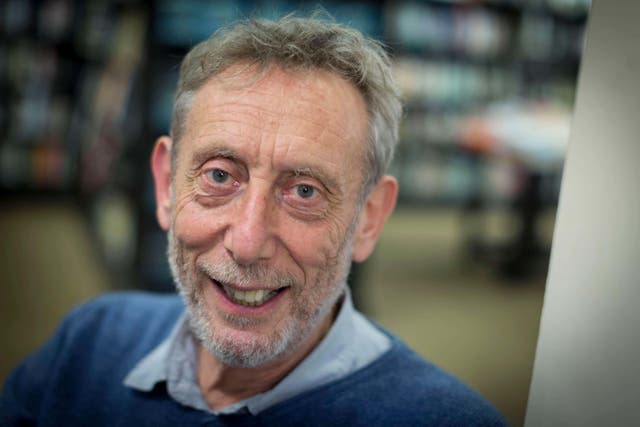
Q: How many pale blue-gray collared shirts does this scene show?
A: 1